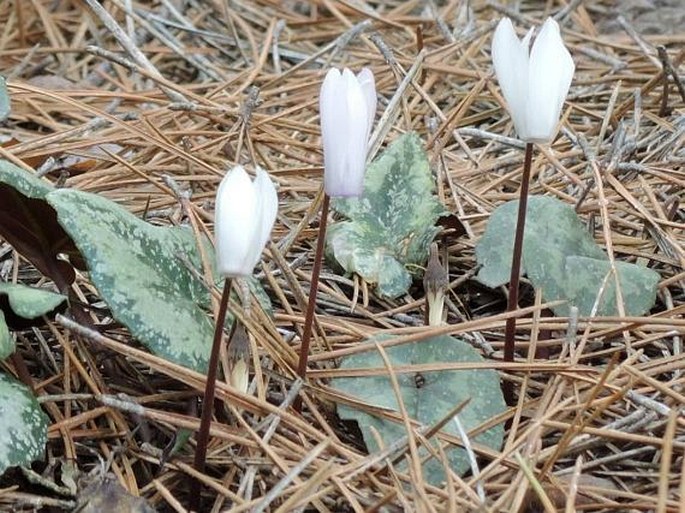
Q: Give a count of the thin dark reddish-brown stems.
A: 3